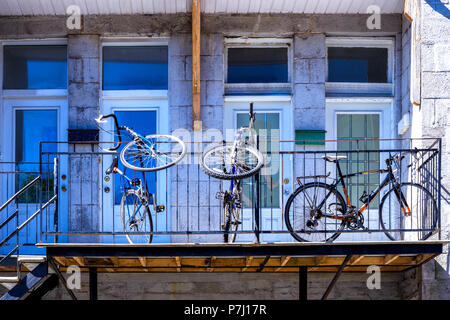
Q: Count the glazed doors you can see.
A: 4